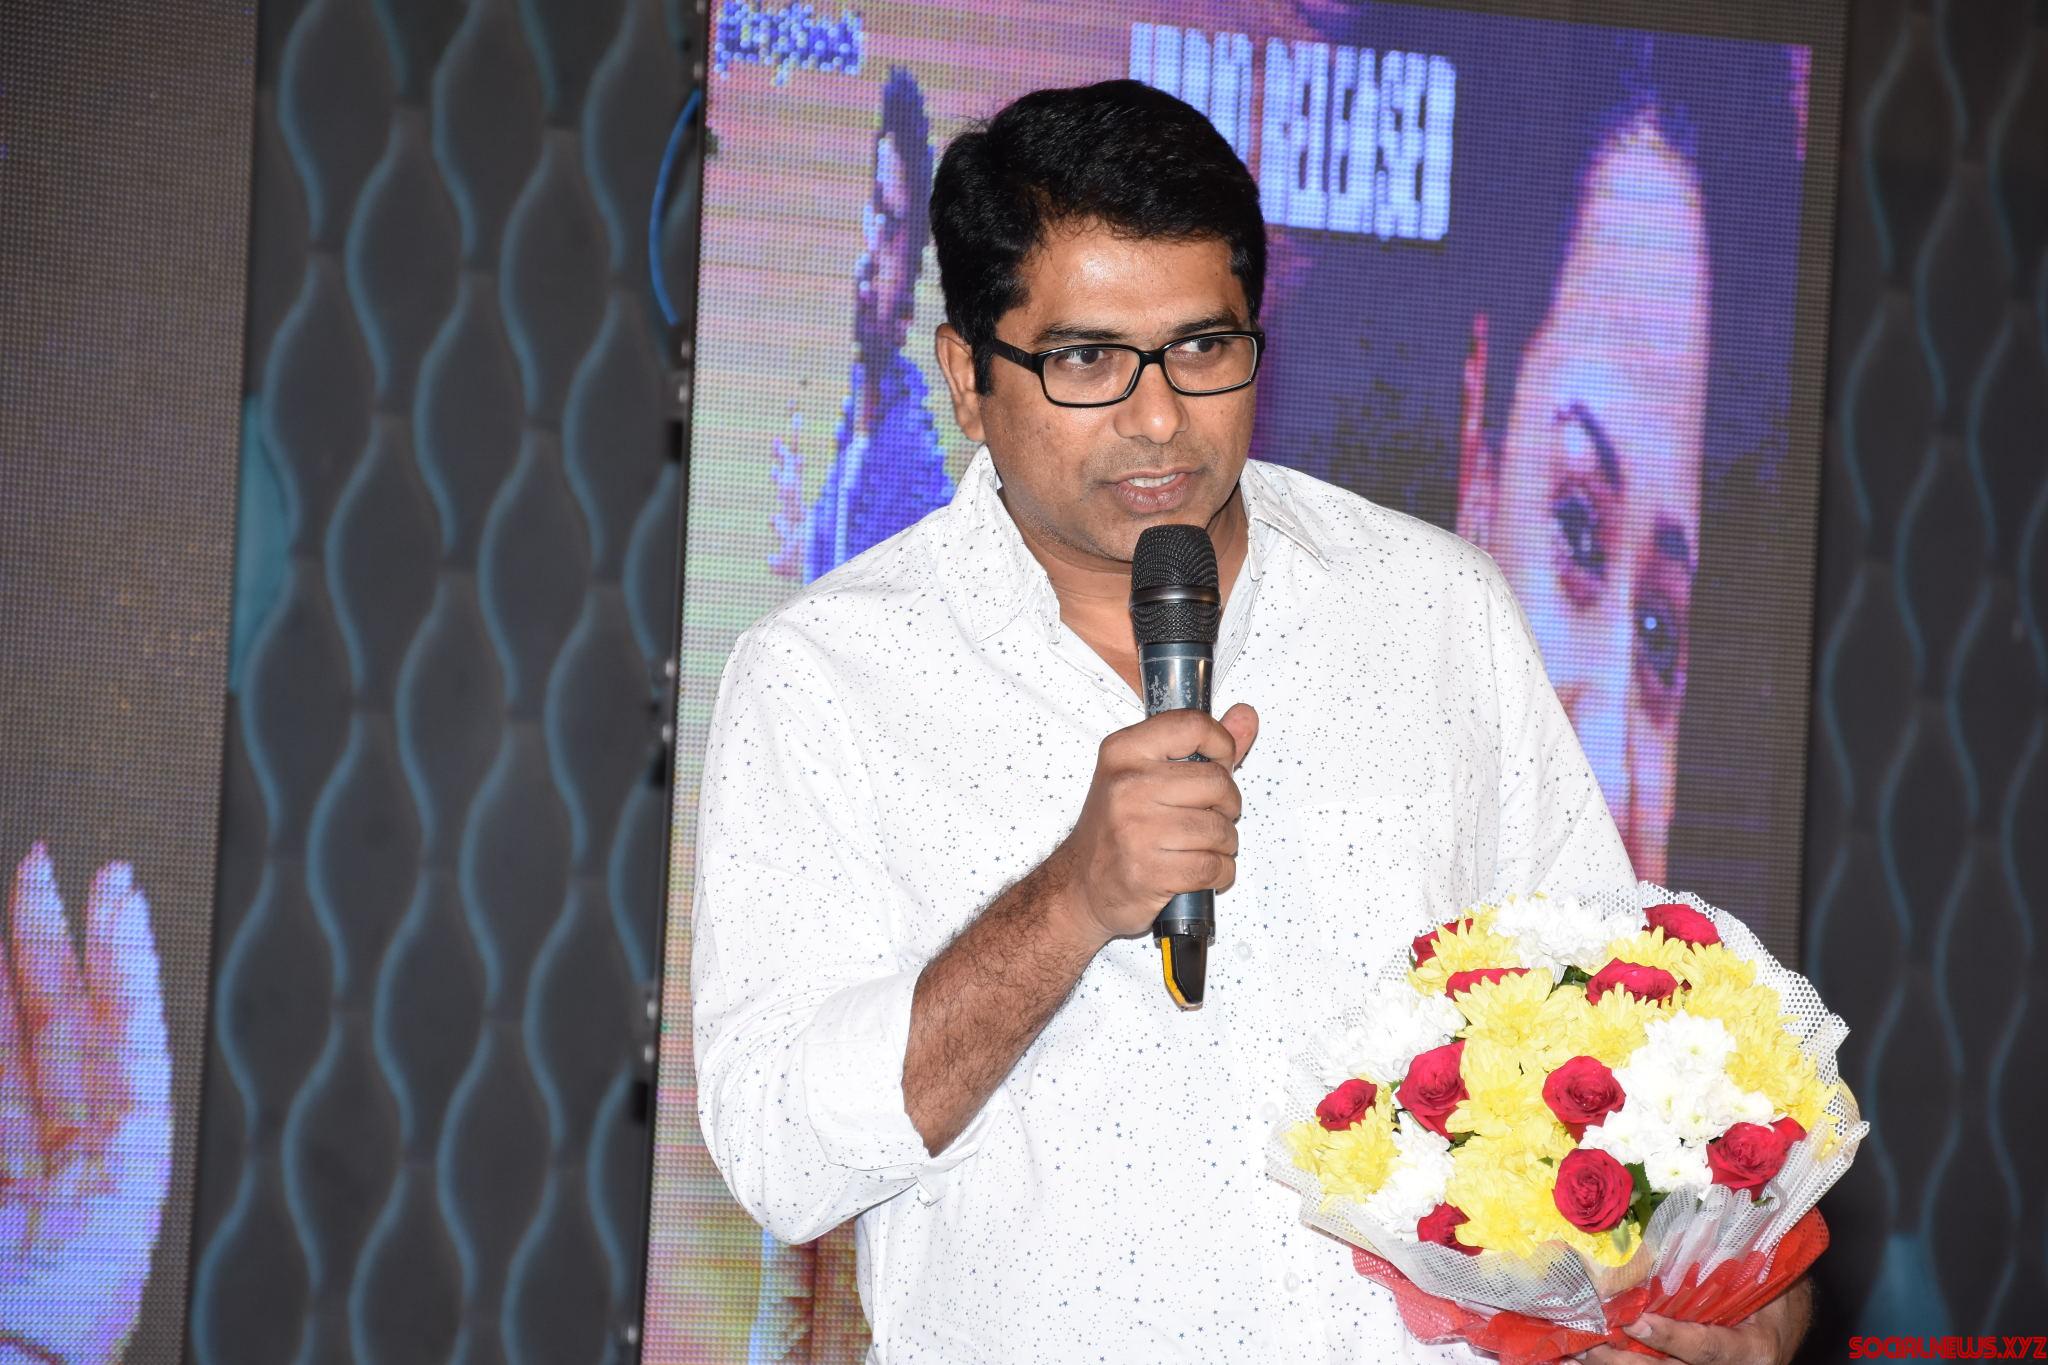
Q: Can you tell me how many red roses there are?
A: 10